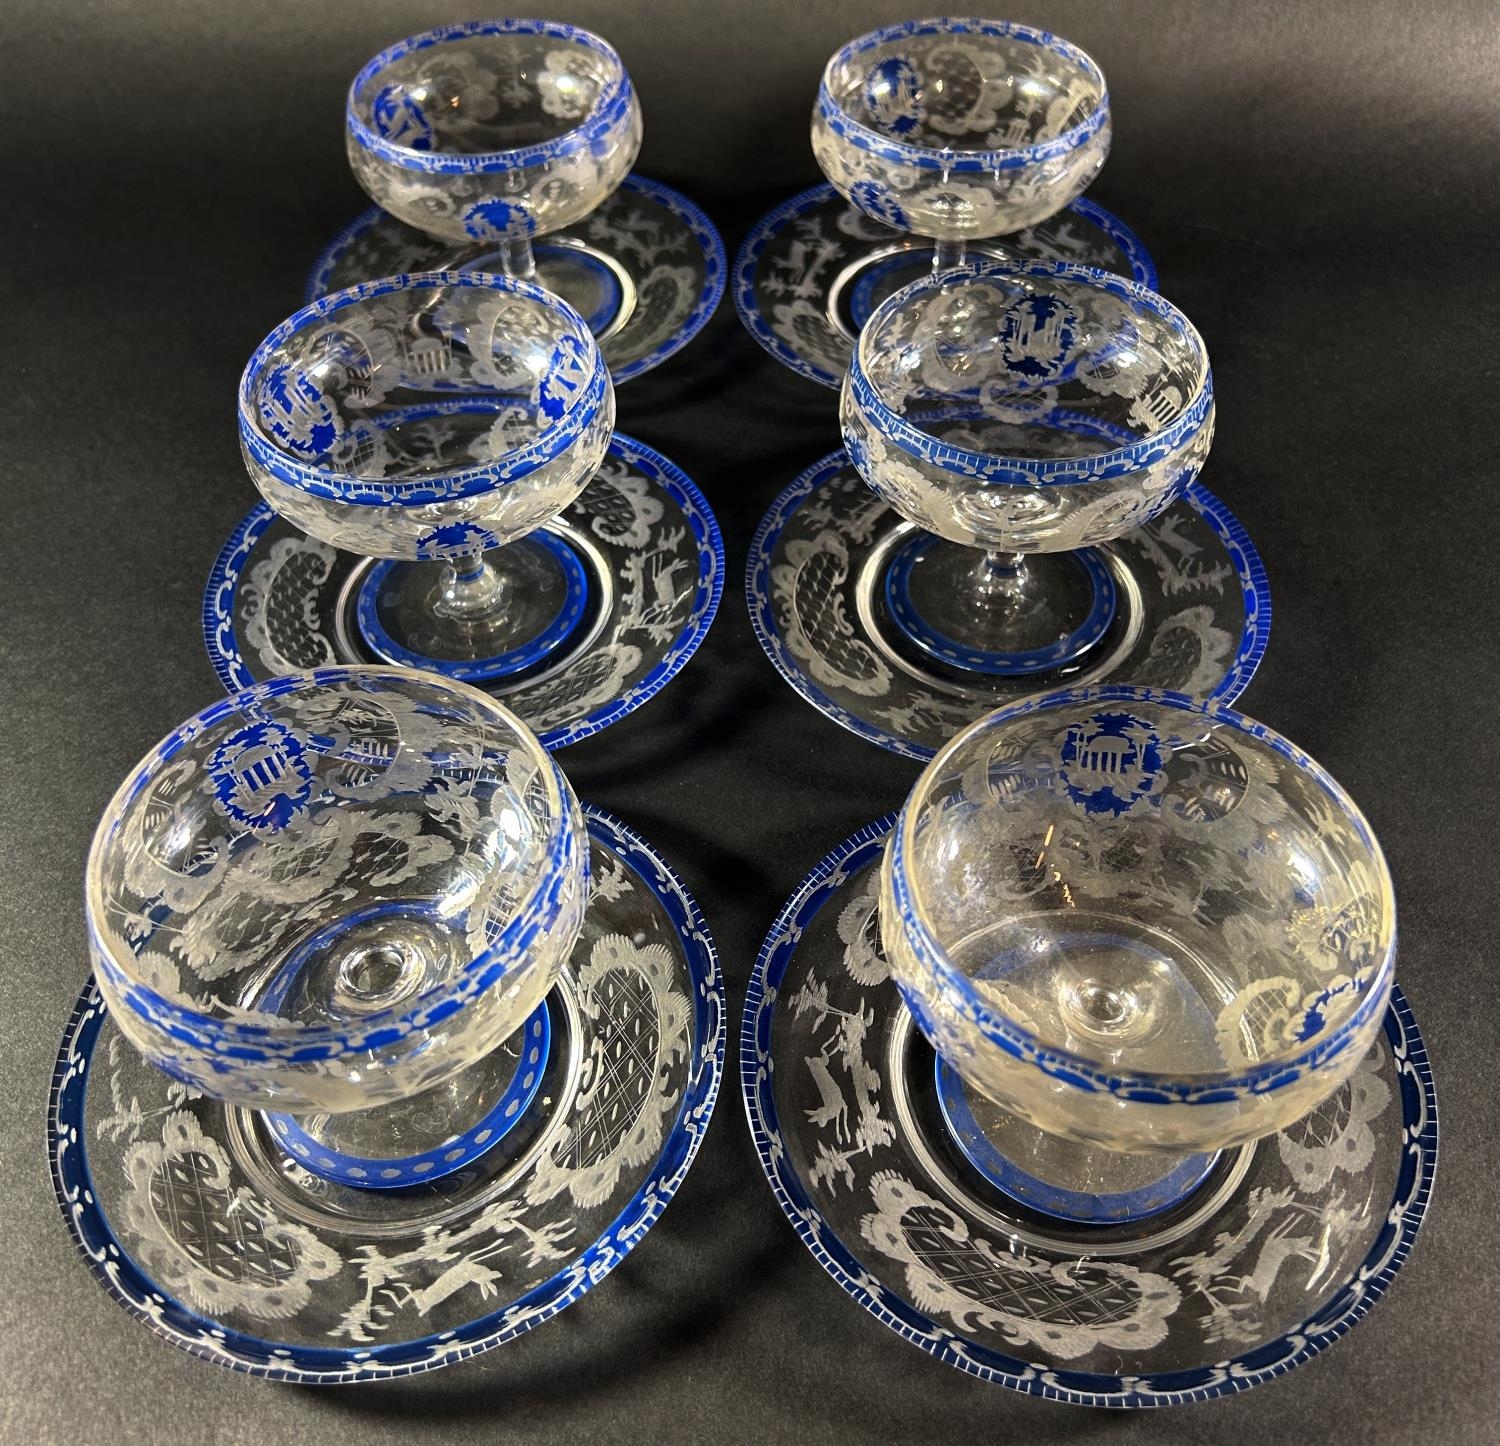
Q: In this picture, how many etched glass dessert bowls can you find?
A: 6